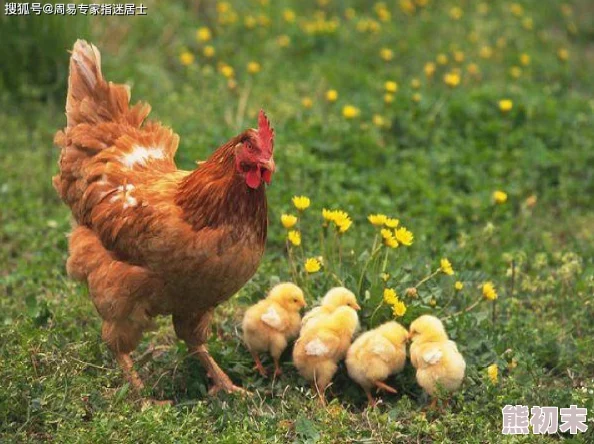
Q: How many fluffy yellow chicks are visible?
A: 5